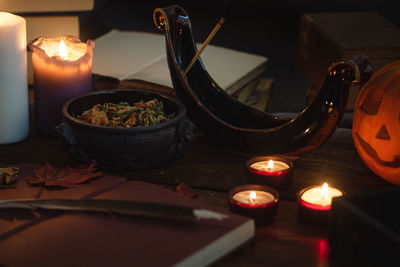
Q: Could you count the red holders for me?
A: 3